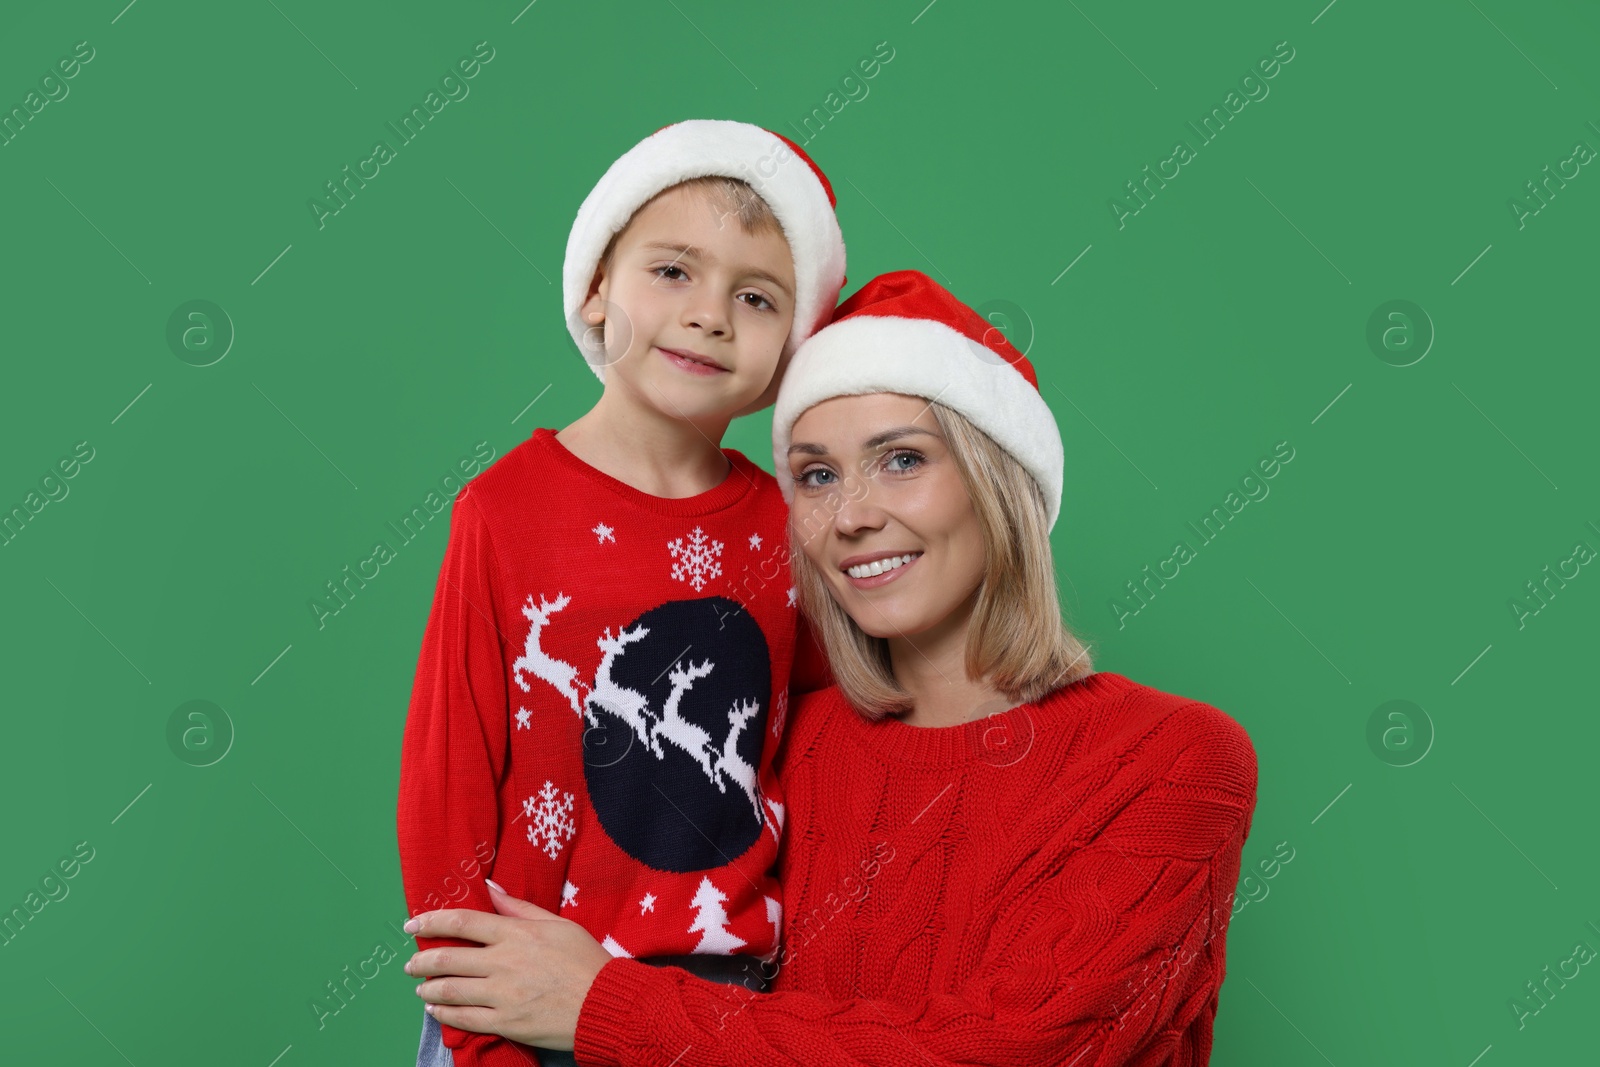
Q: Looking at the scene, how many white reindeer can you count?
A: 4